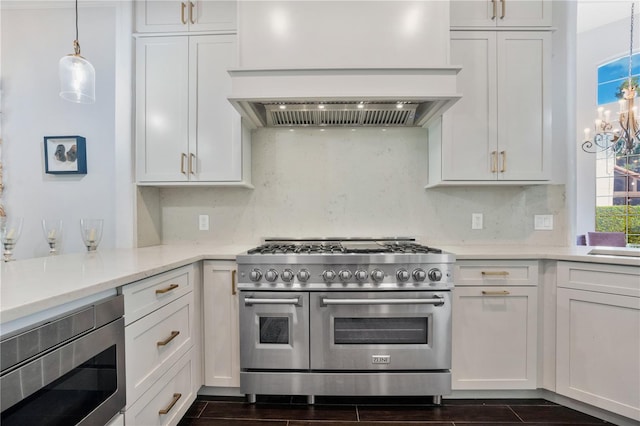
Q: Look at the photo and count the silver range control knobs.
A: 11